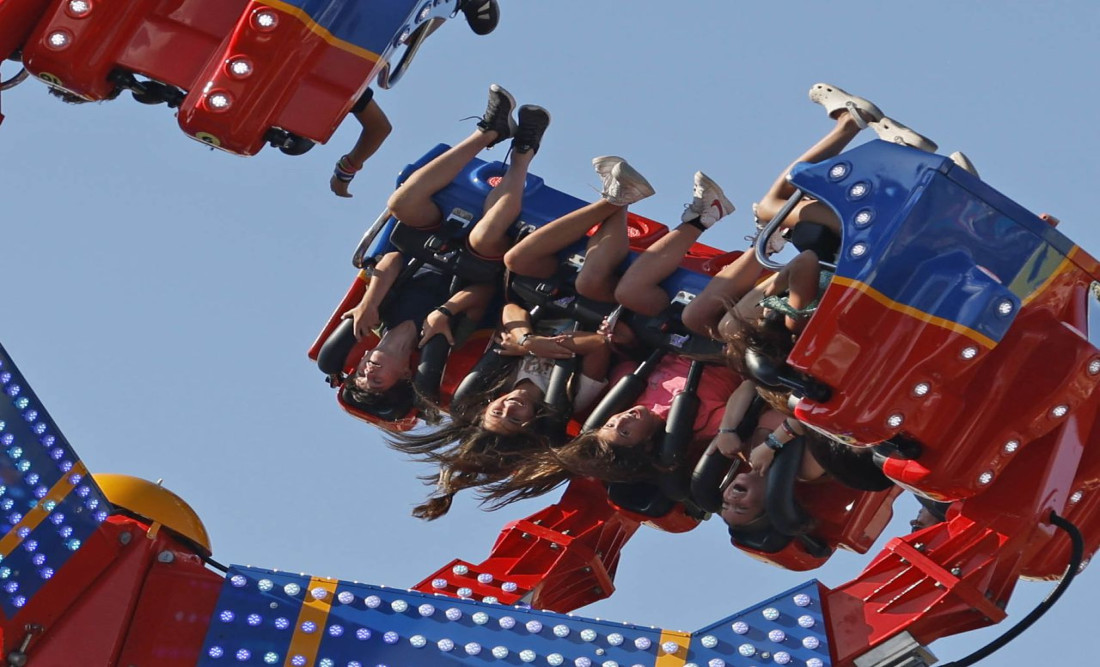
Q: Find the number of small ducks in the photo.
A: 0